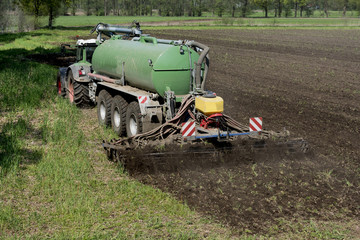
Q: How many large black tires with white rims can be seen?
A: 3